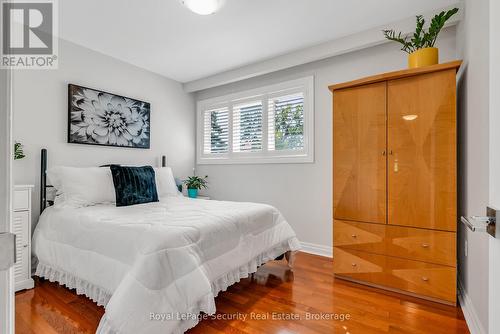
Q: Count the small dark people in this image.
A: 0